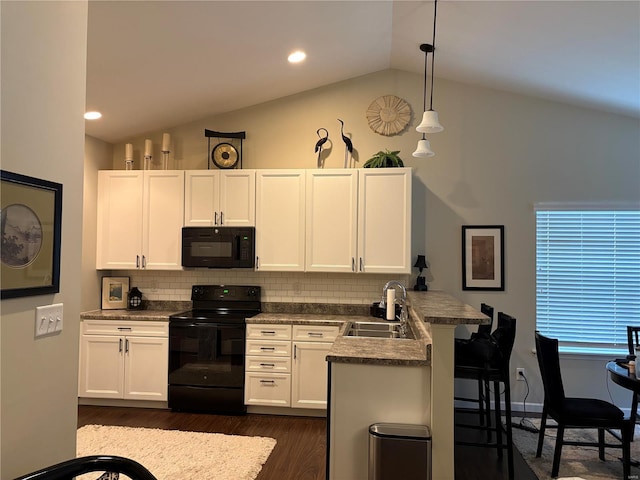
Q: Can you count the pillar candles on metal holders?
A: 3